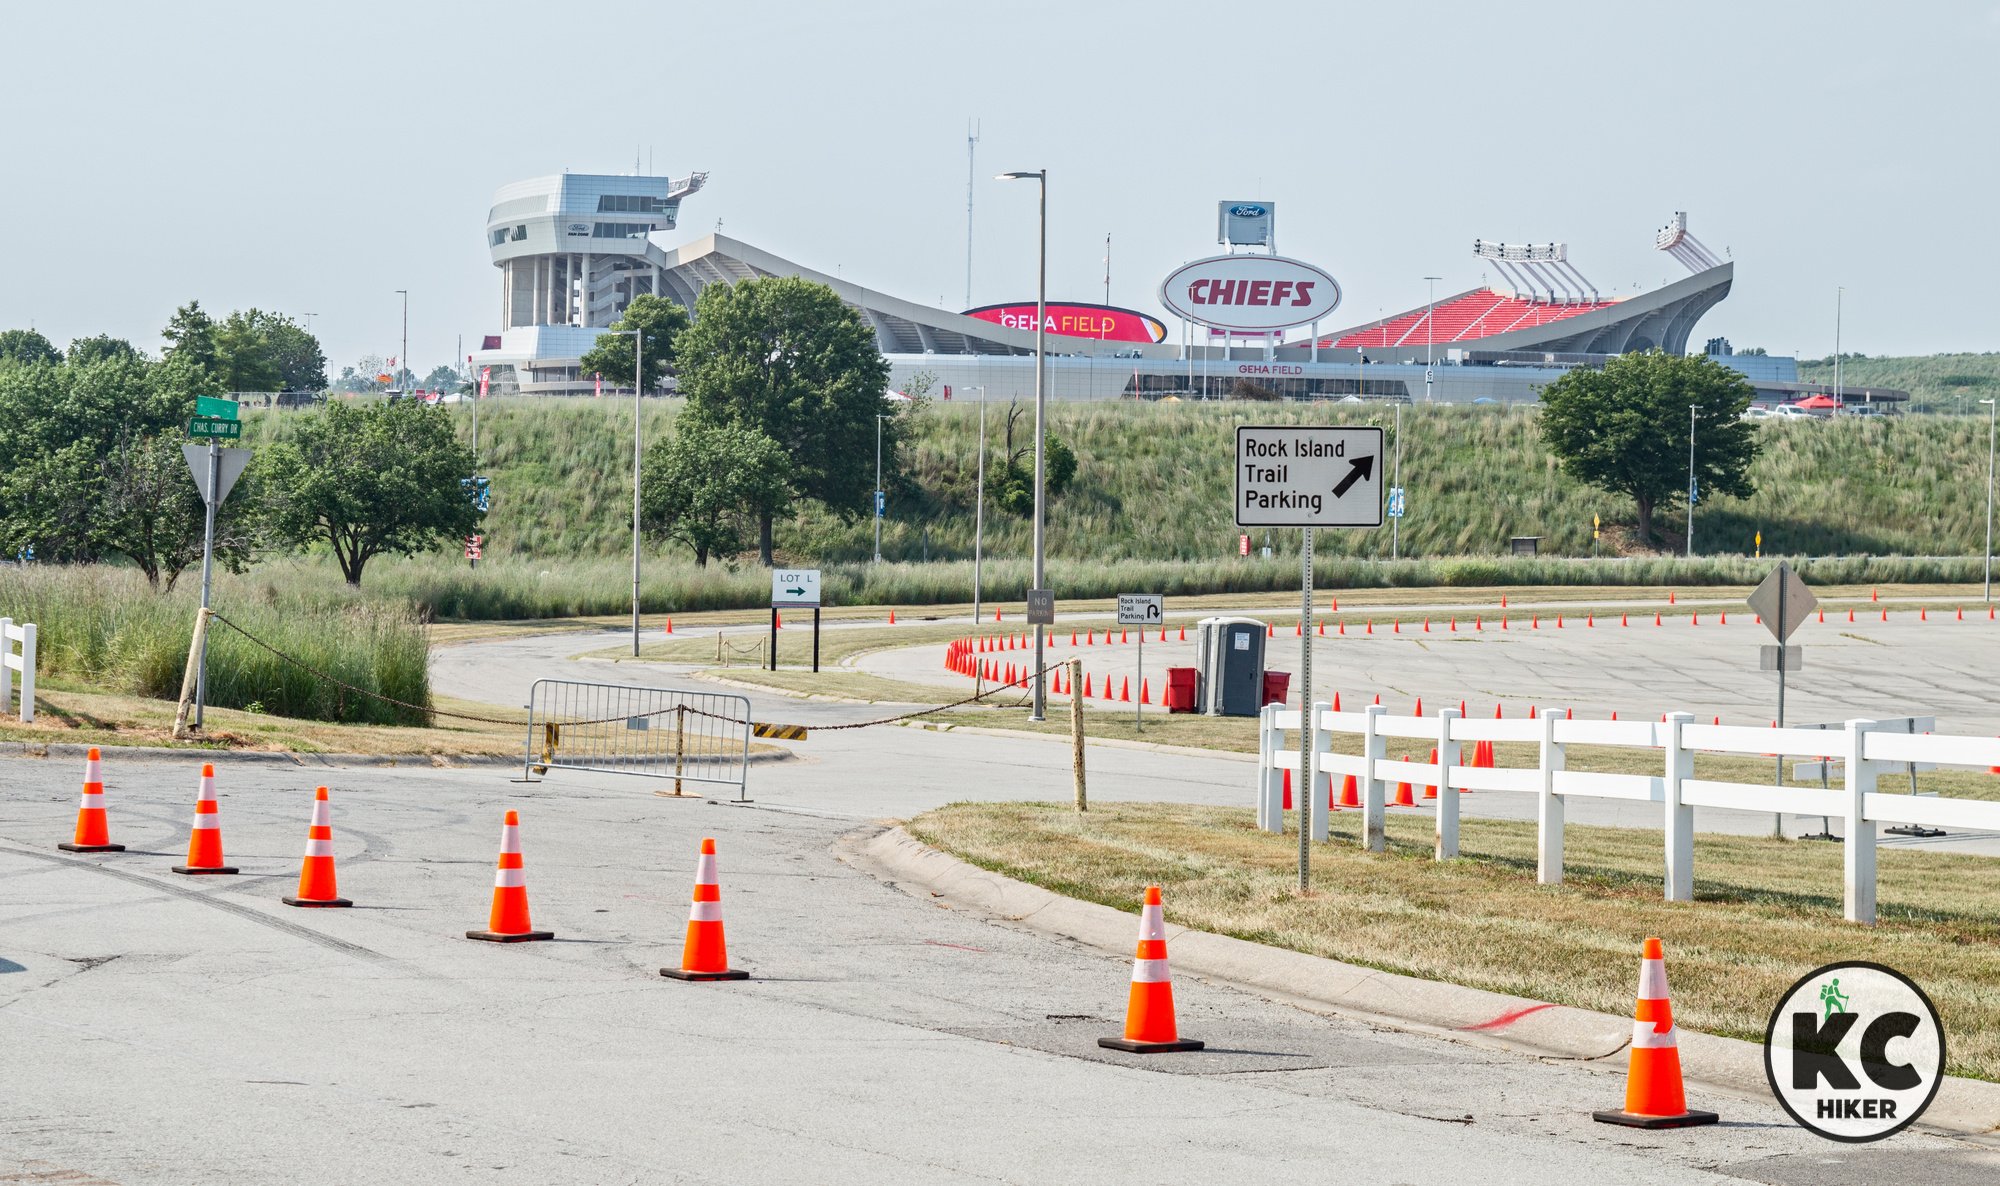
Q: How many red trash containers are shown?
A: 2